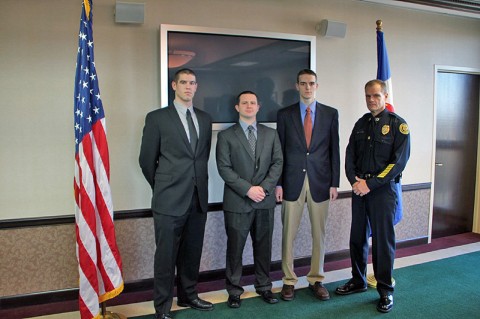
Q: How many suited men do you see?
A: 3